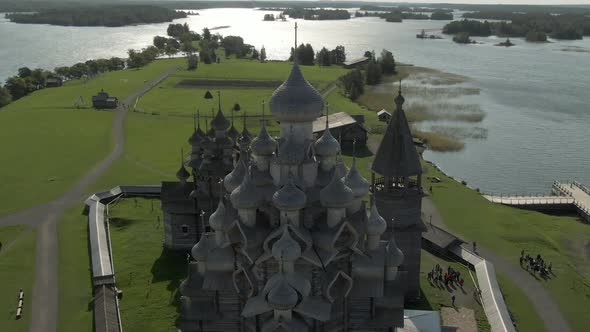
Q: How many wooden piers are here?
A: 1